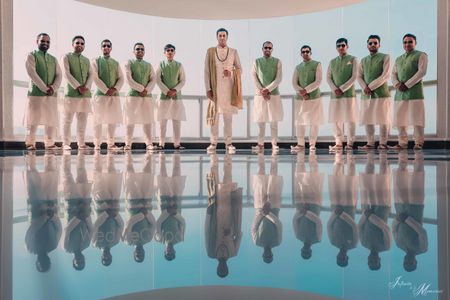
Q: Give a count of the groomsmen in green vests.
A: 10